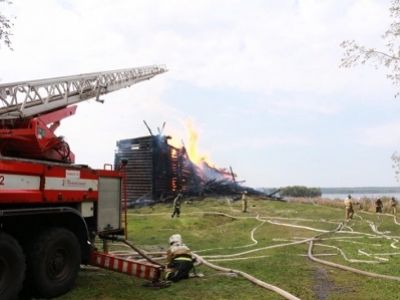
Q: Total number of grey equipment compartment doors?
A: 1